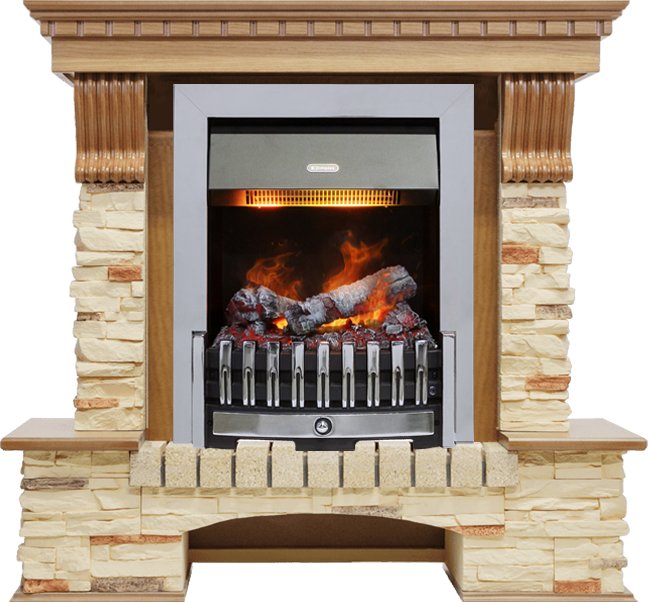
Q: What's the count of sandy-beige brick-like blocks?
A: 11